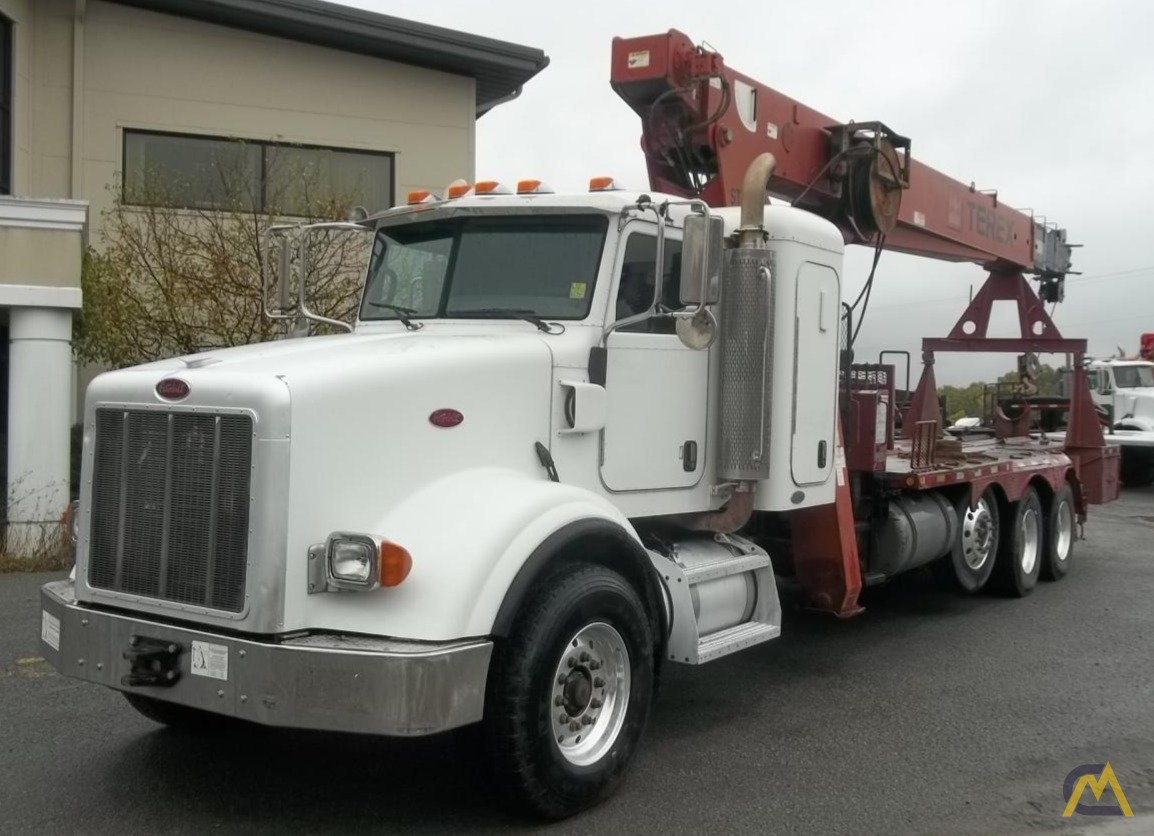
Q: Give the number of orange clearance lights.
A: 5